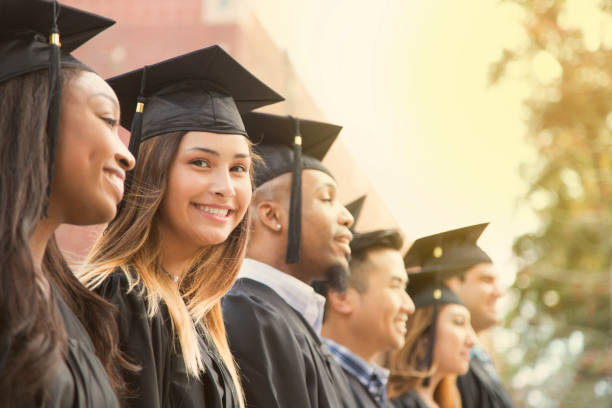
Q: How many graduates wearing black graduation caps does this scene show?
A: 6